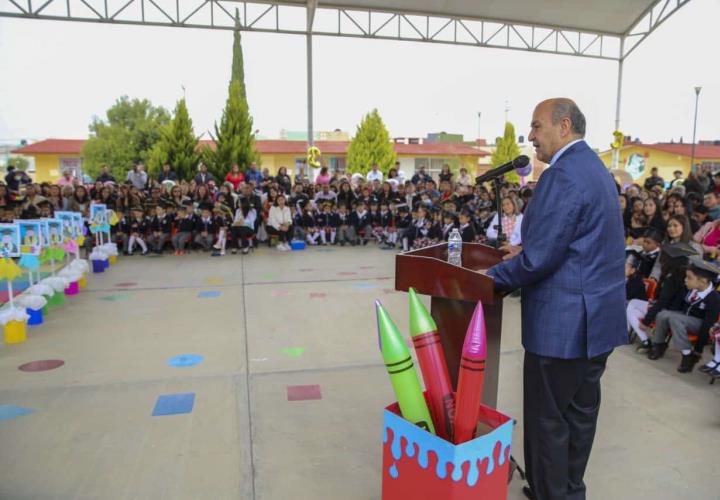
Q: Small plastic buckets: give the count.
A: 9